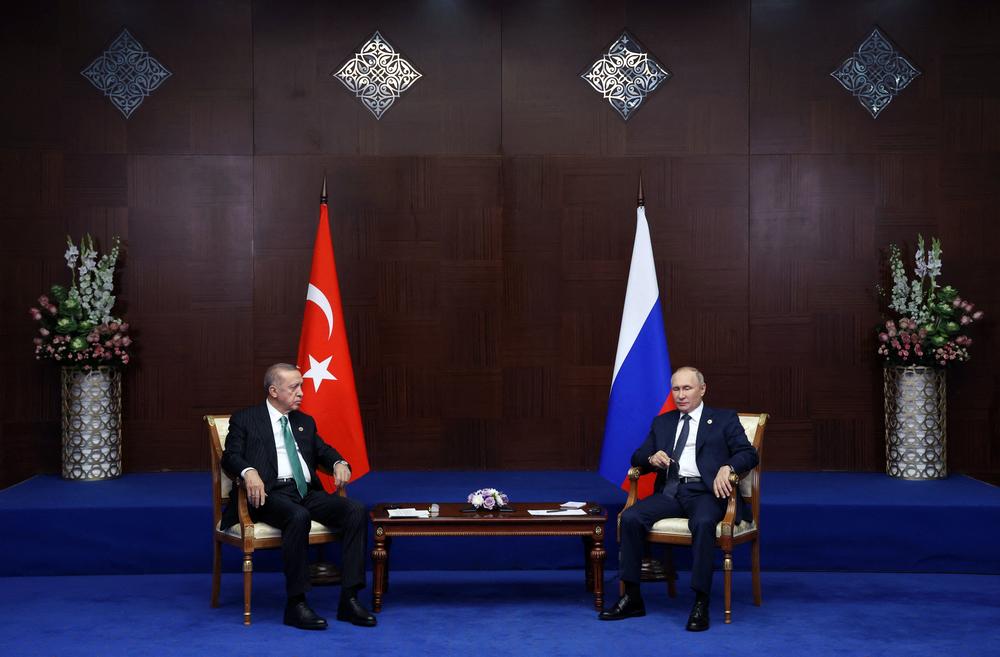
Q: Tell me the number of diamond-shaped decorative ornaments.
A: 4